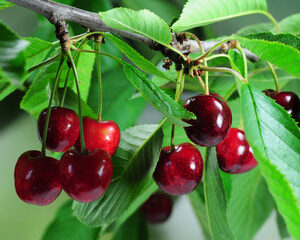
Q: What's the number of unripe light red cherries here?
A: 1